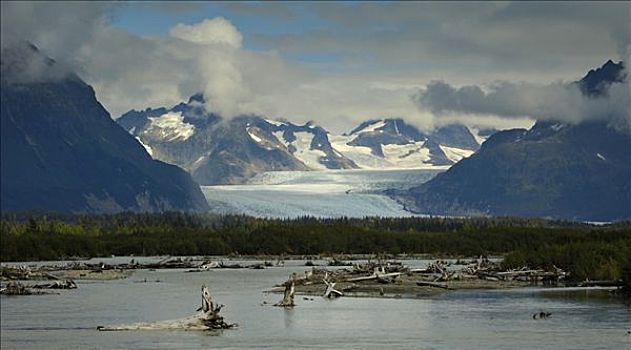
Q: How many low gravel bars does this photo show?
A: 2